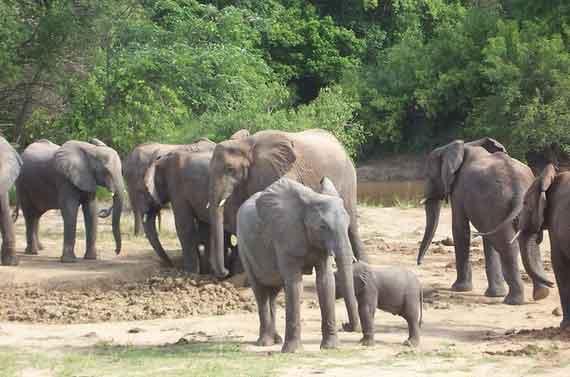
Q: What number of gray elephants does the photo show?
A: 9